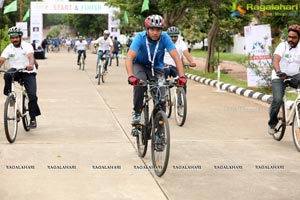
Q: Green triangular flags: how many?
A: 4